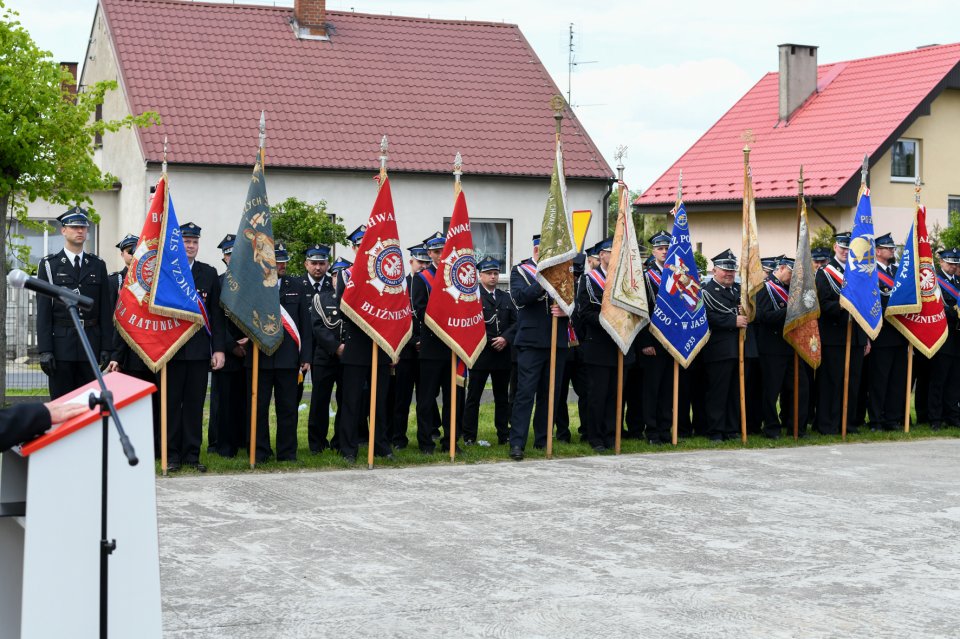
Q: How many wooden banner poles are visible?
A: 11